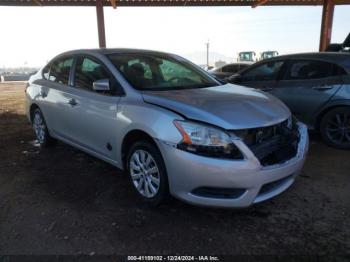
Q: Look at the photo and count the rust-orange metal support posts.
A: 2